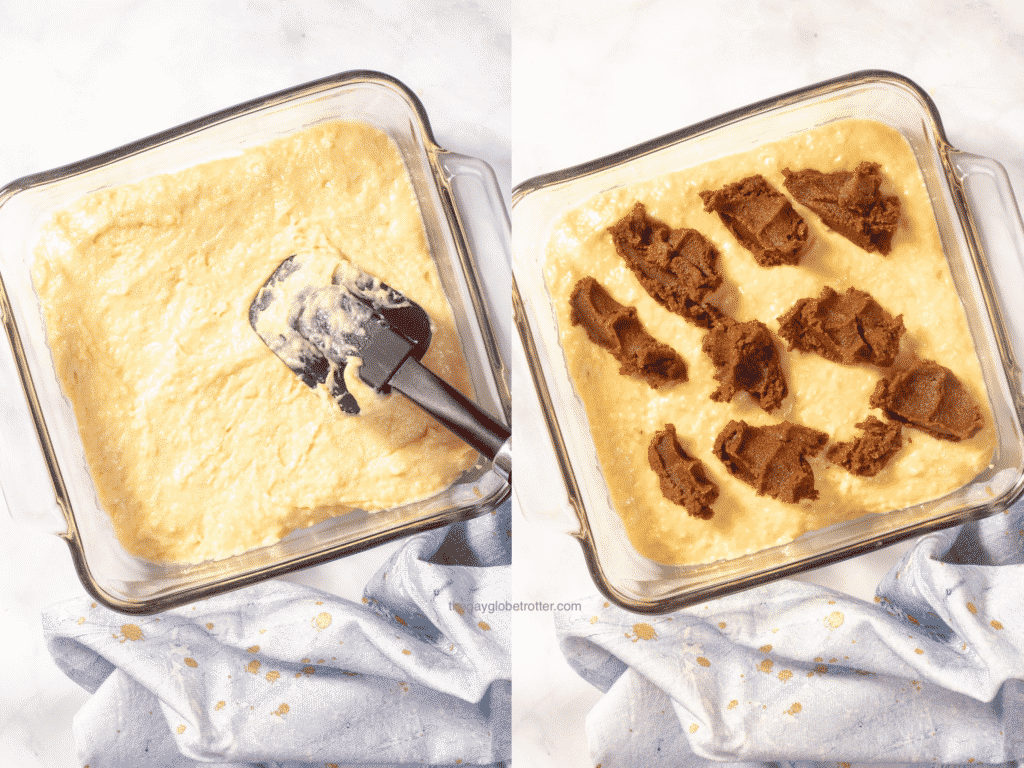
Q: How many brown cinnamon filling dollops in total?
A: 10